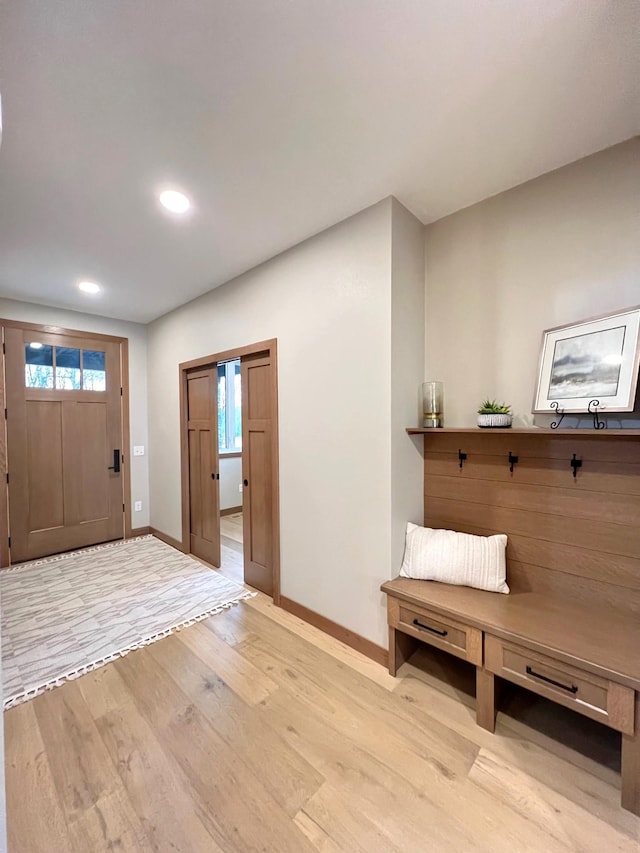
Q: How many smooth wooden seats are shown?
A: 1